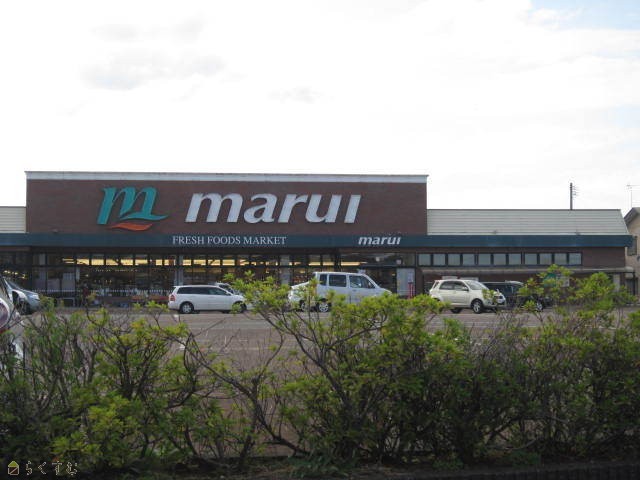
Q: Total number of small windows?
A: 11